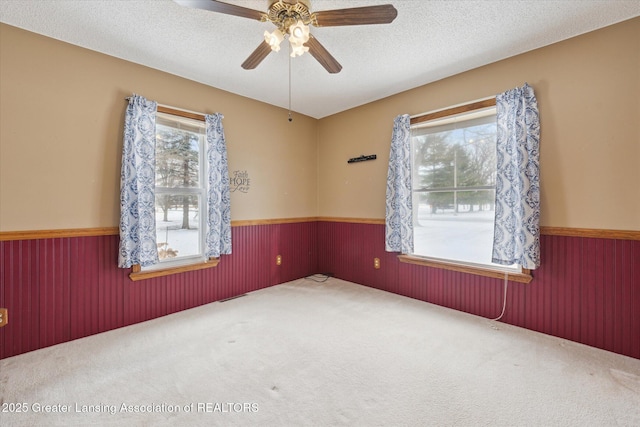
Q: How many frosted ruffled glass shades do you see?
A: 3